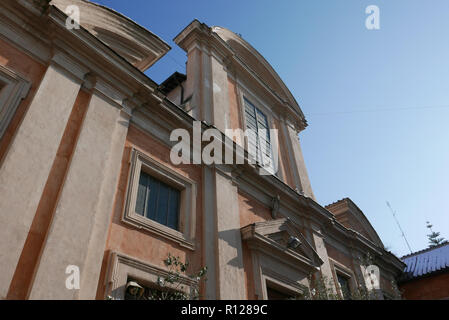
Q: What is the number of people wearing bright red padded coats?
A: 0